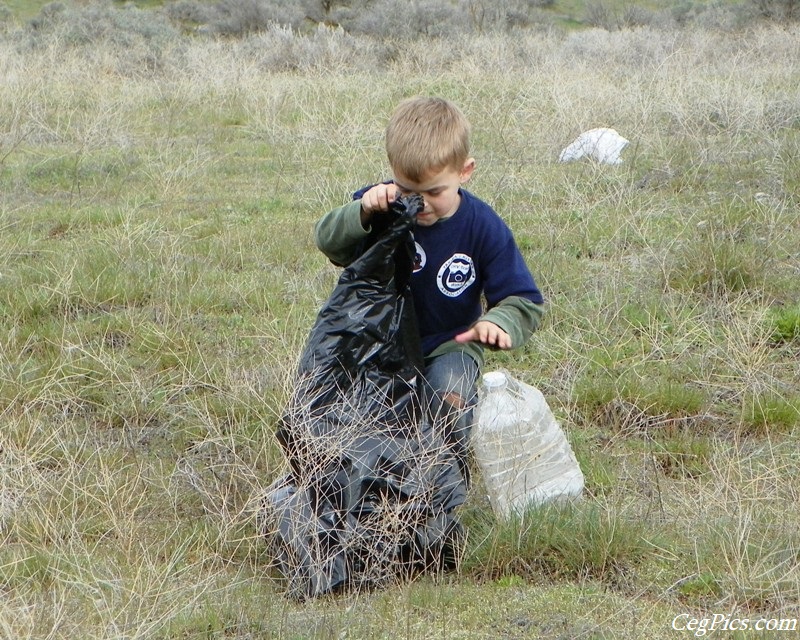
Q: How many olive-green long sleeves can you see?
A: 2